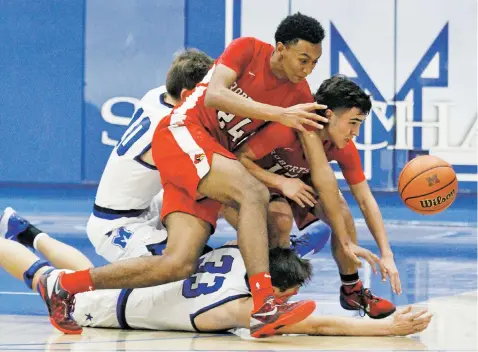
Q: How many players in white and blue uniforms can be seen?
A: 2